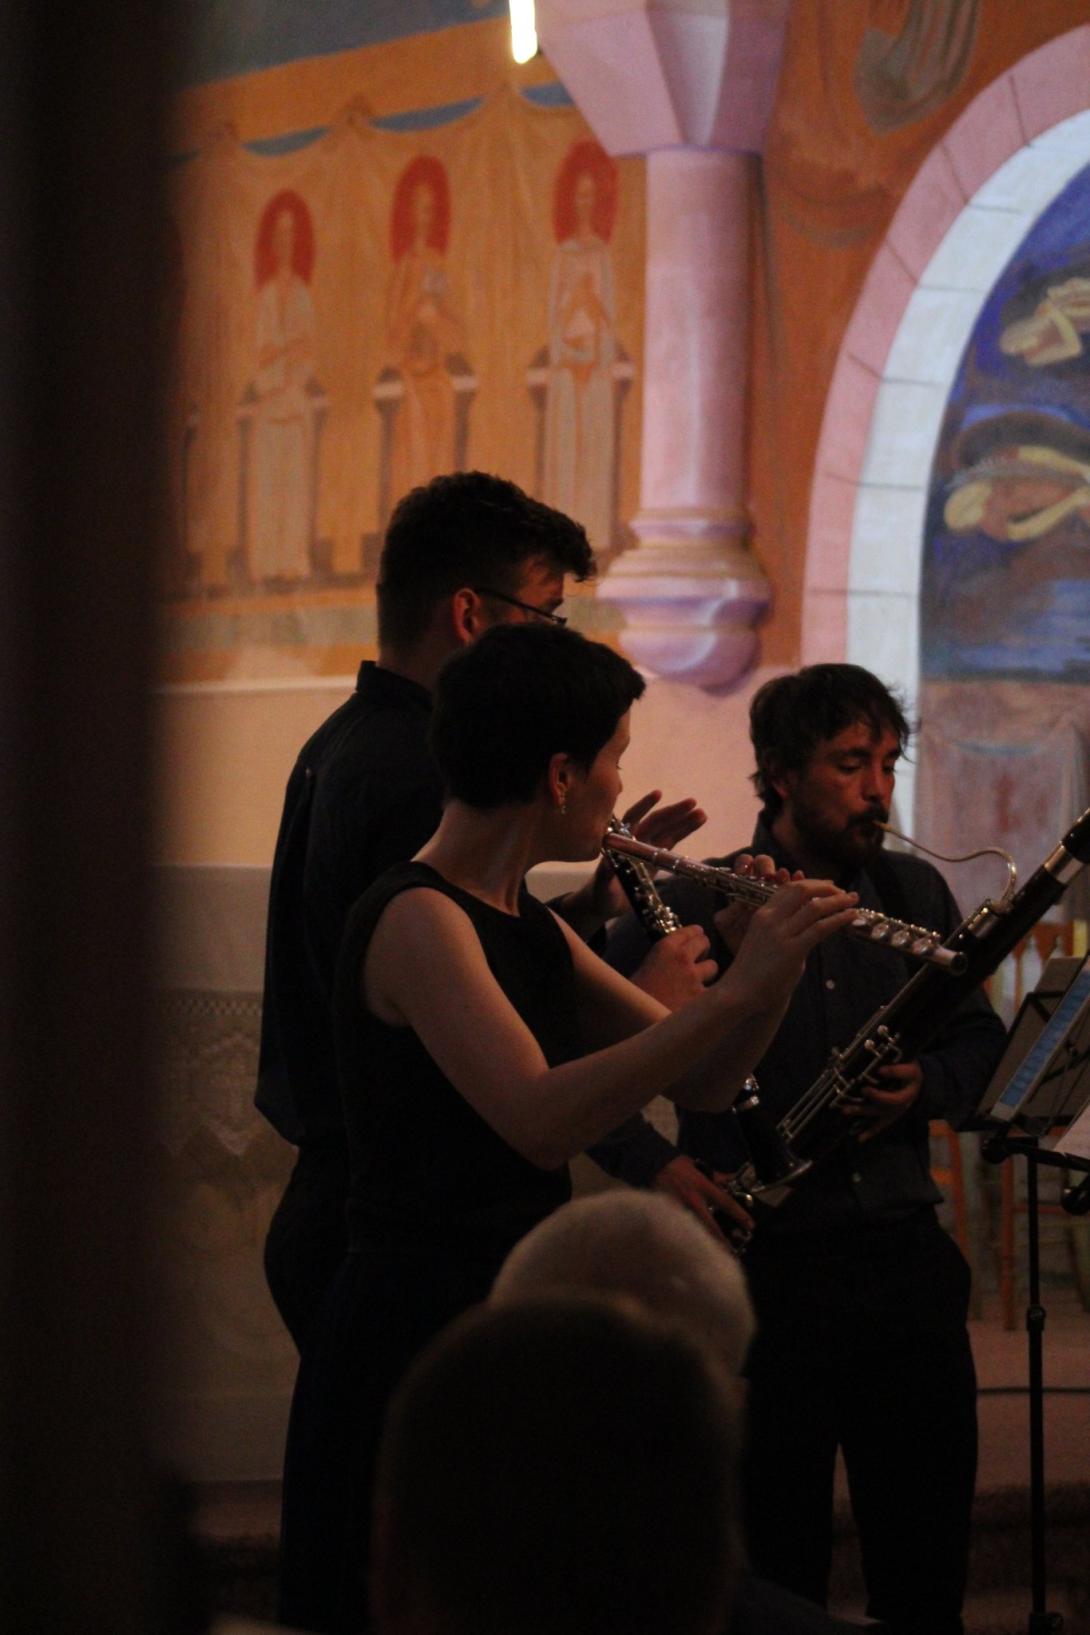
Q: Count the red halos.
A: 3